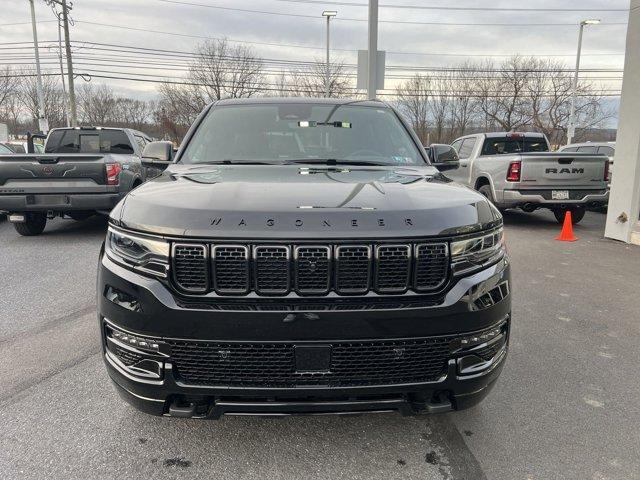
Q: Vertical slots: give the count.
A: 7